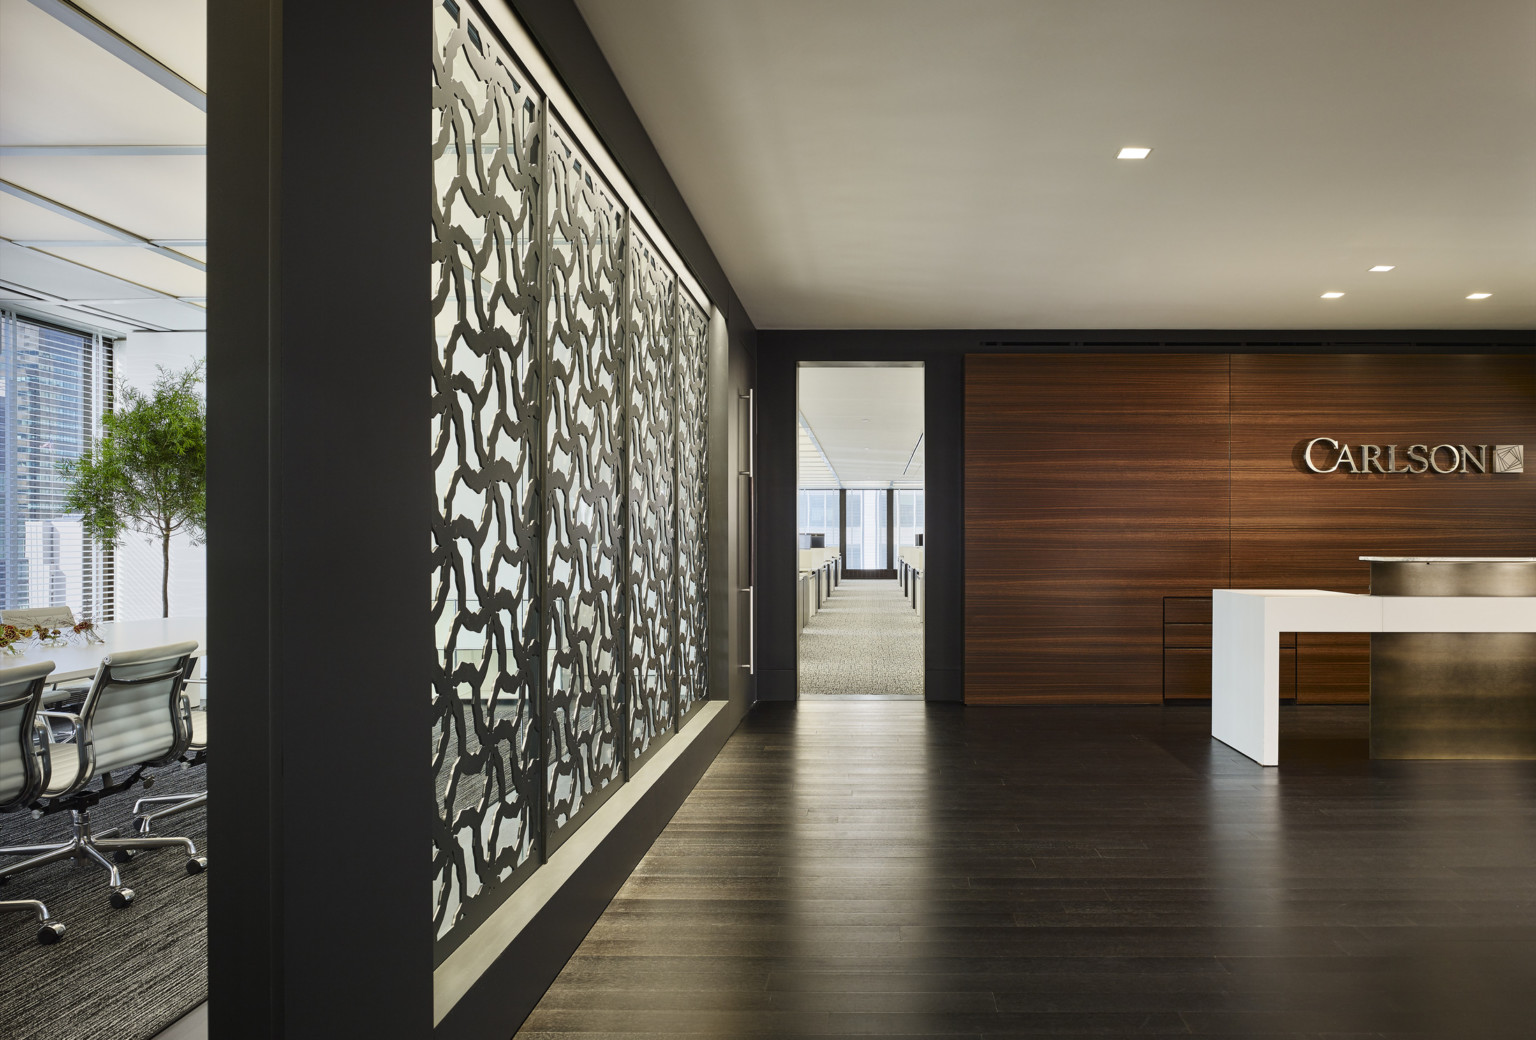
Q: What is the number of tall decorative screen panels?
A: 4